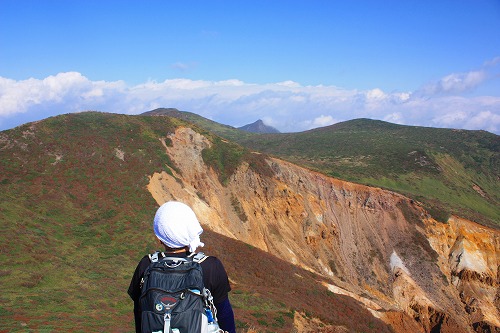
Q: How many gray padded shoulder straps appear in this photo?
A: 2